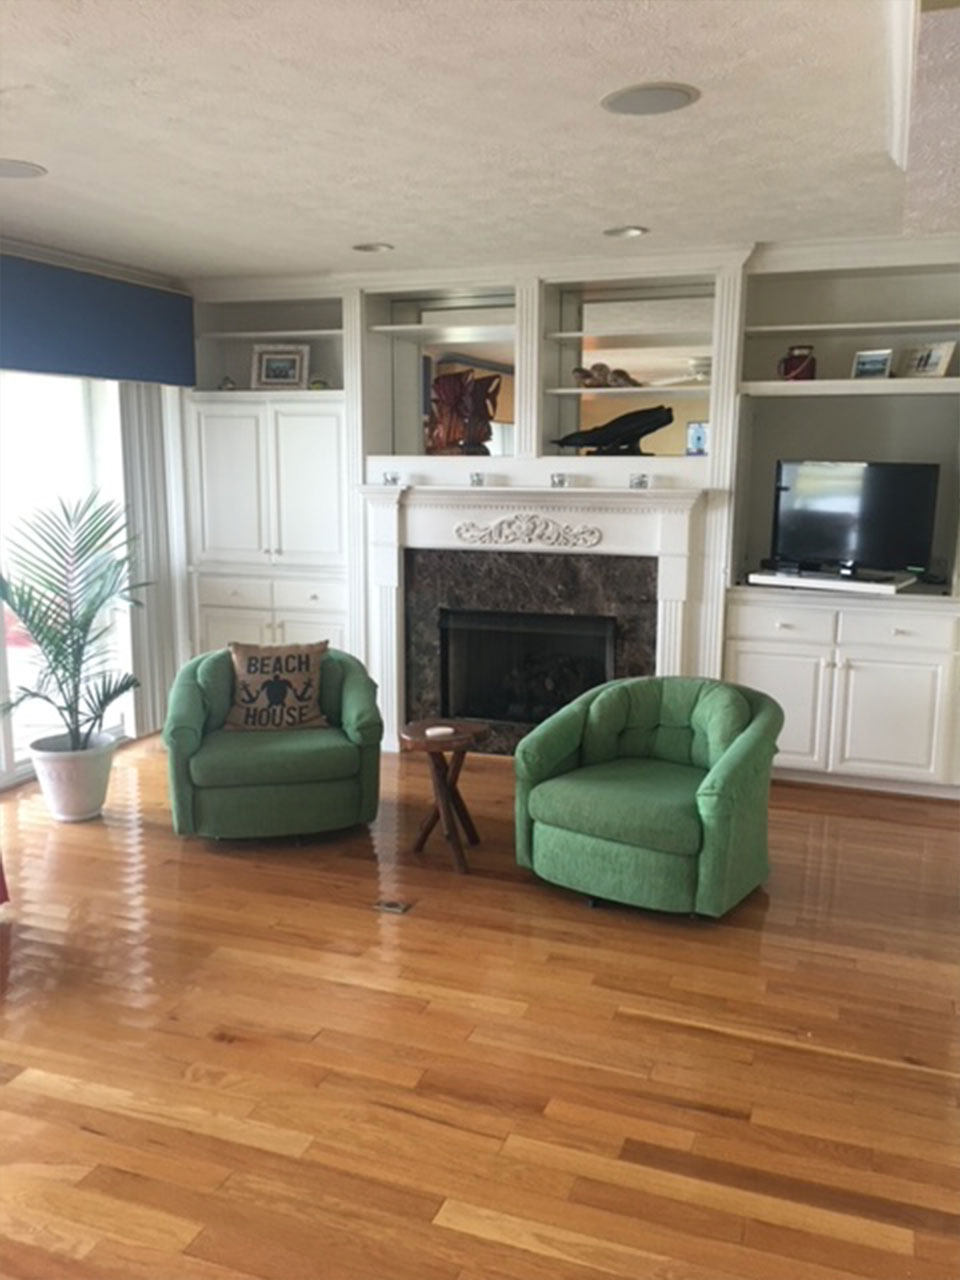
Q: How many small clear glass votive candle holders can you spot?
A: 4